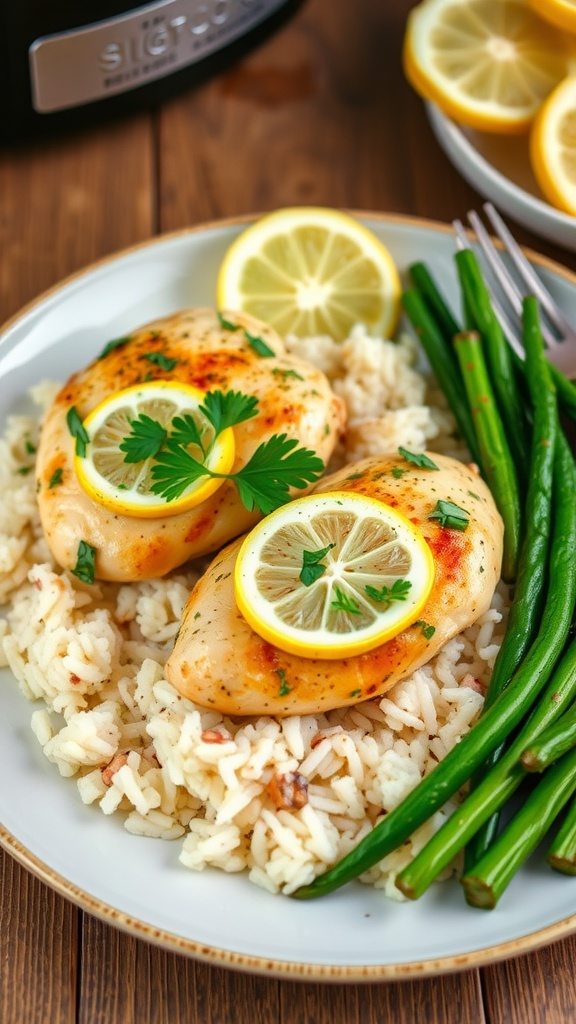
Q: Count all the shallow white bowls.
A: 1